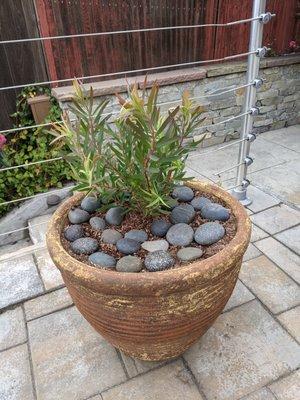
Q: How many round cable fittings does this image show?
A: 7